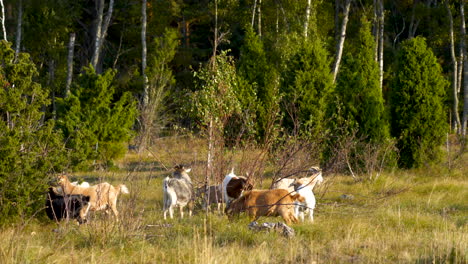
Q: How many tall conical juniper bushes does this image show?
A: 4